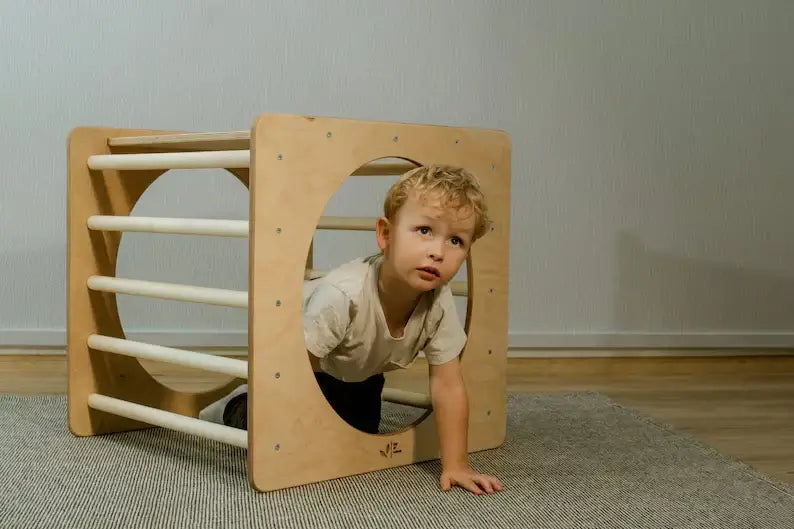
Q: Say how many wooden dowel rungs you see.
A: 9